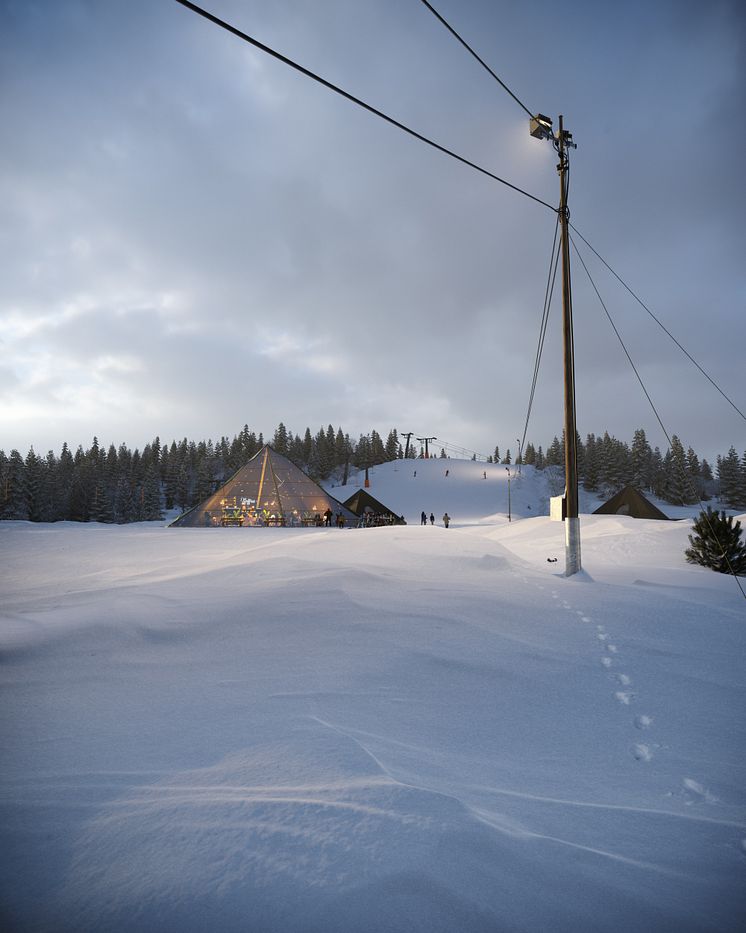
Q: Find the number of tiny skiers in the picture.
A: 3